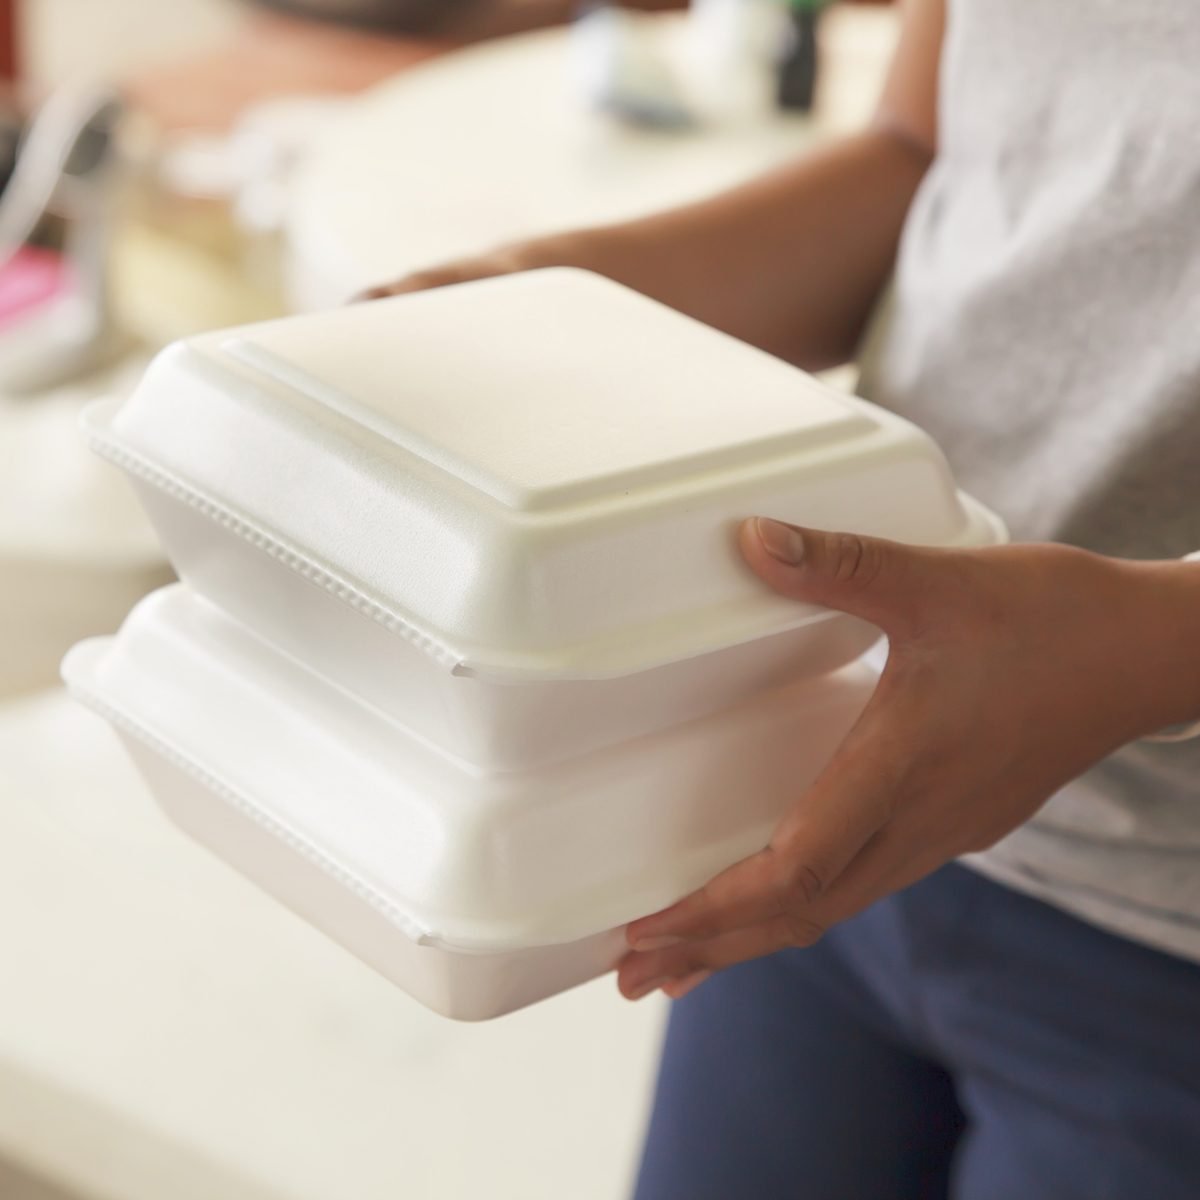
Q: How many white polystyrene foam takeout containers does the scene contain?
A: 2